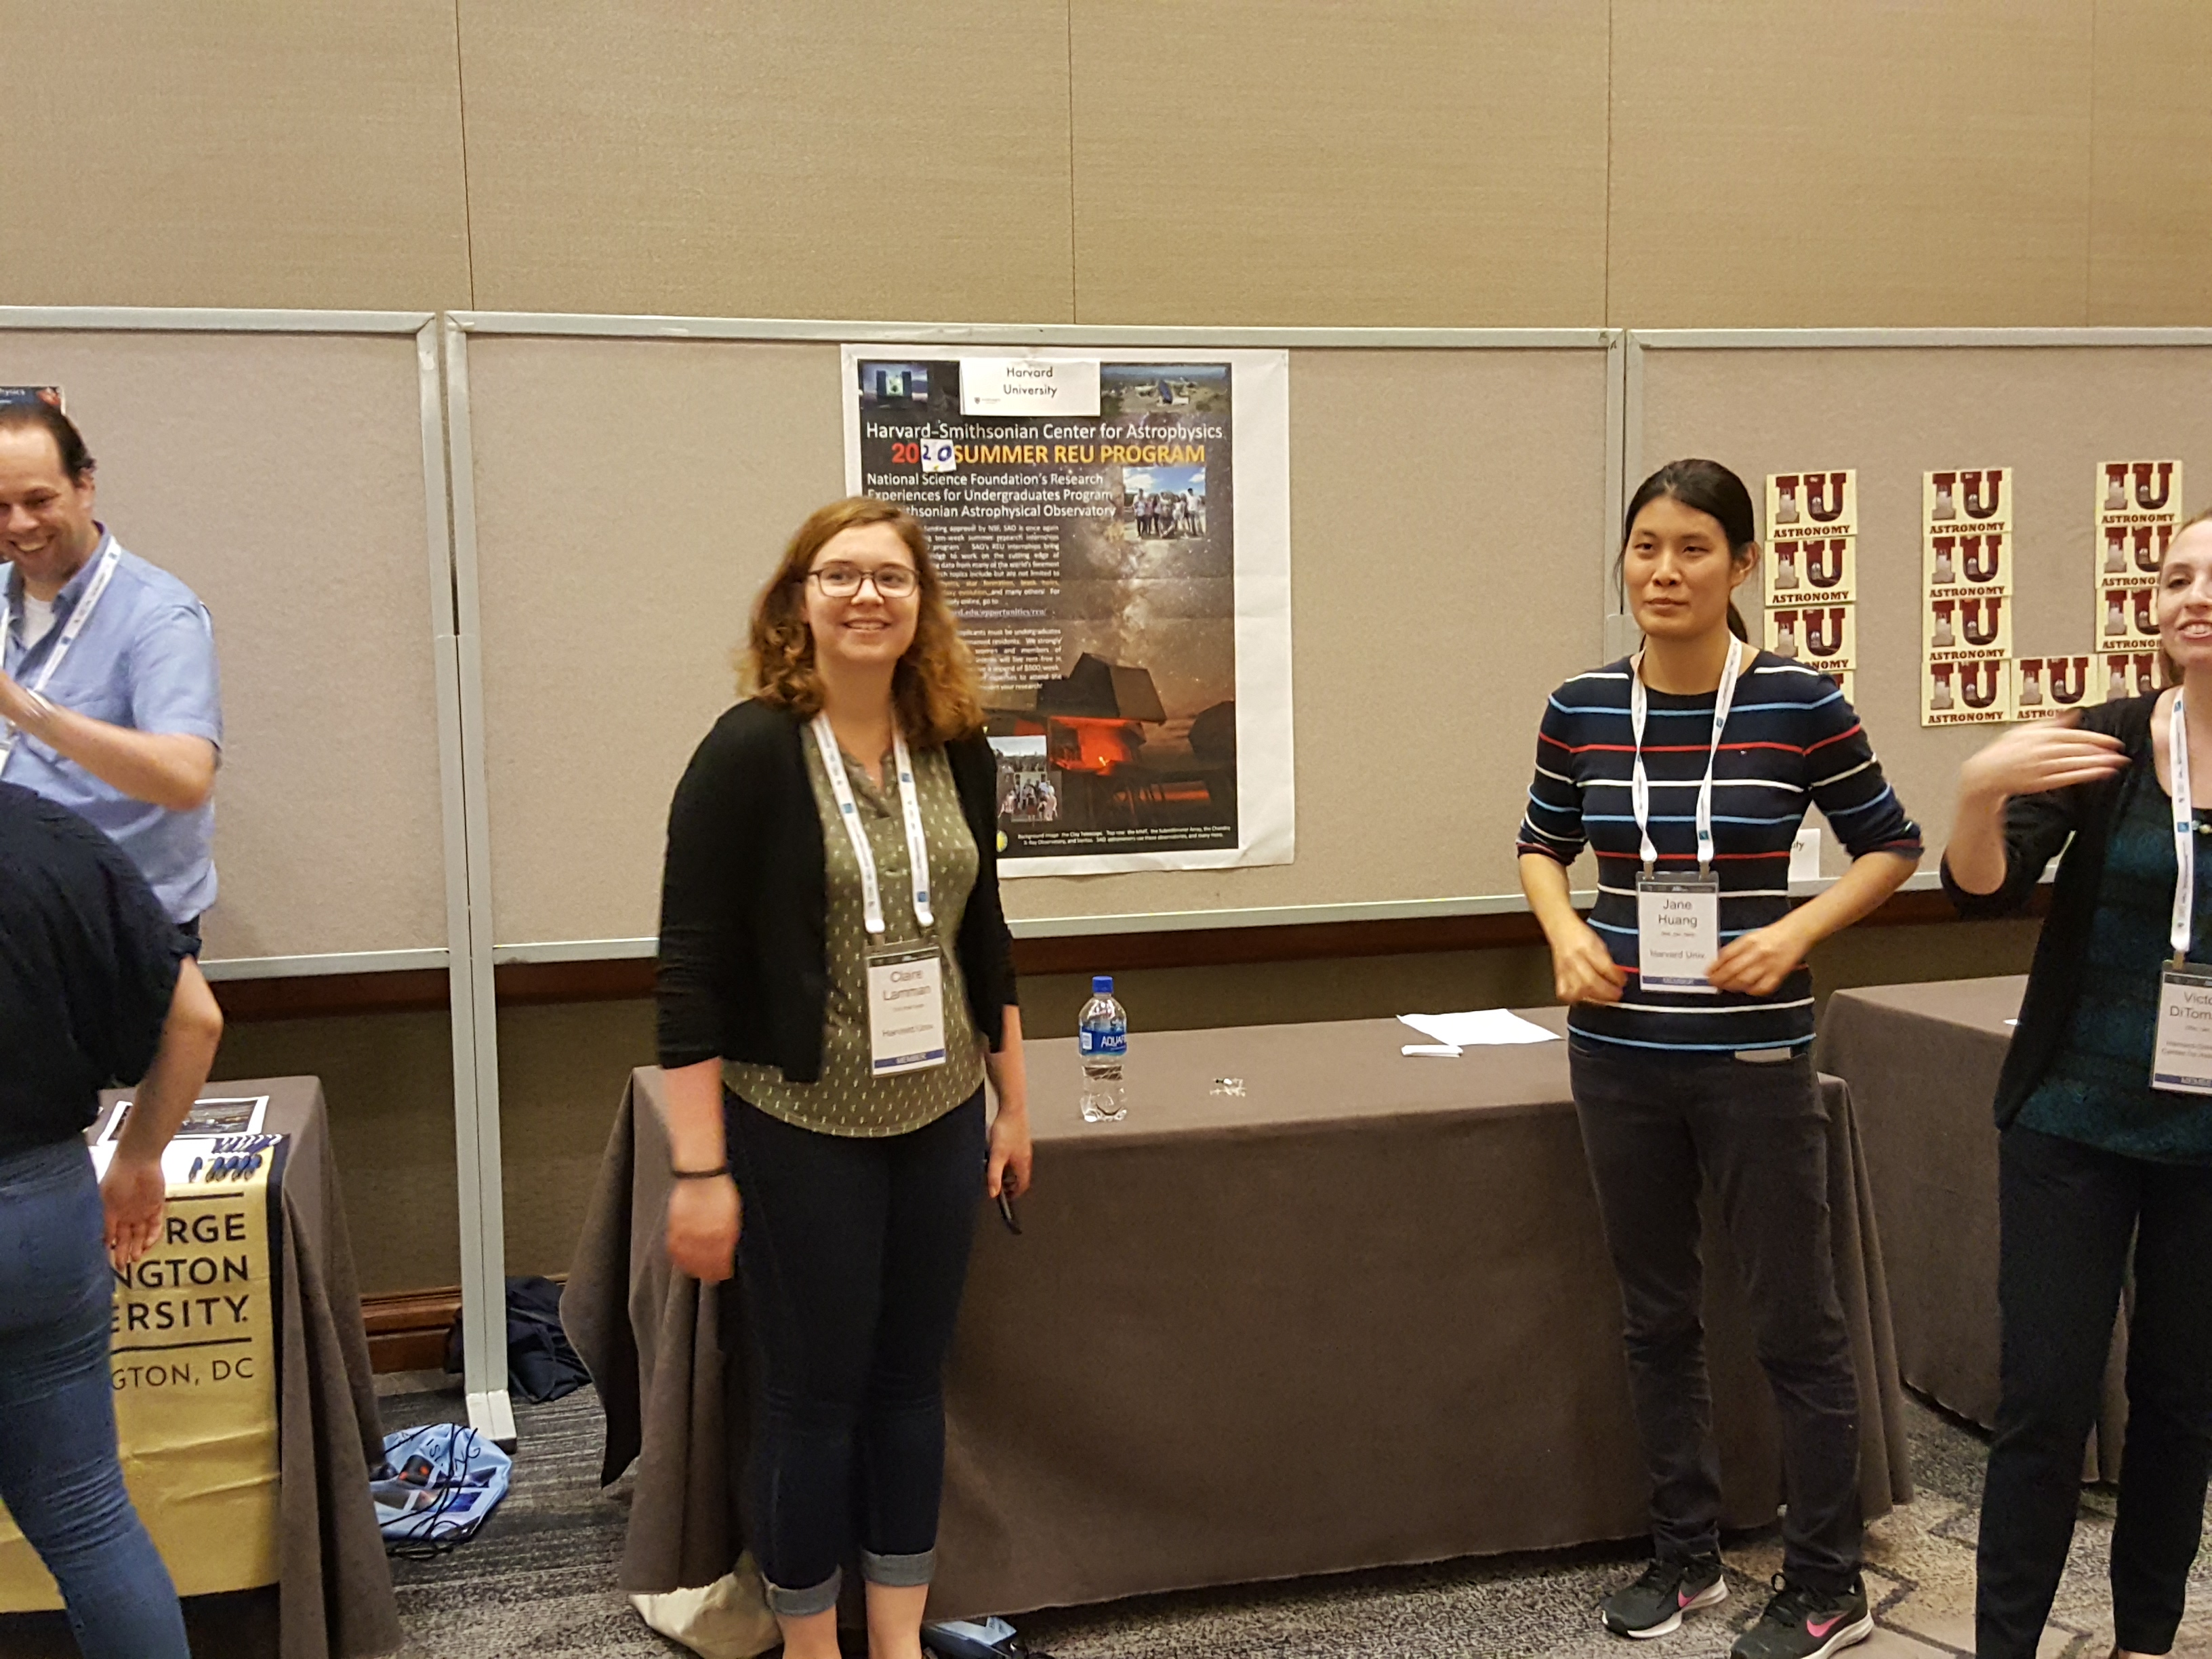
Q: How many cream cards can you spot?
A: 13